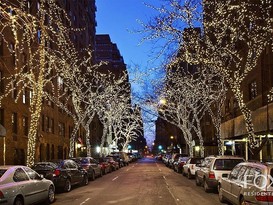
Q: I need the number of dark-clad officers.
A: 0